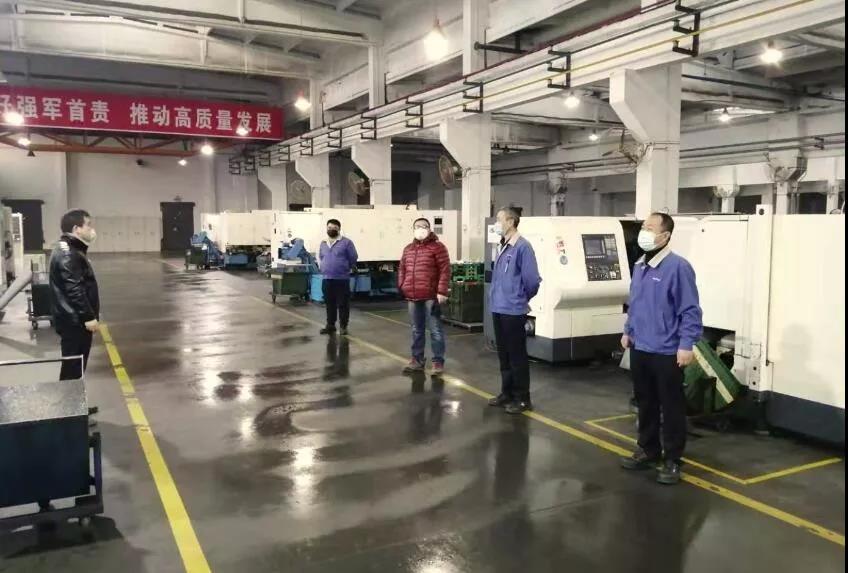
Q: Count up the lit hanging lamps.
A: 11